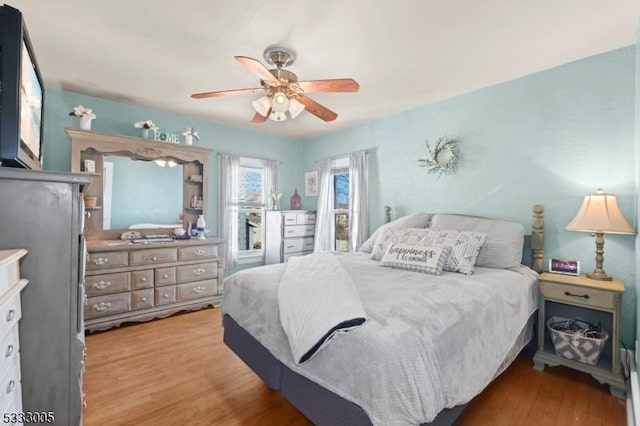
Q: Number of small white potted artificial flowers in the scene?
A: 3